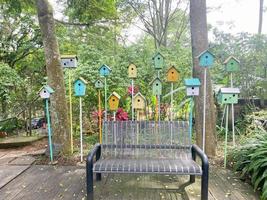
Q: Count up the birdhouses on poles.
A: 15